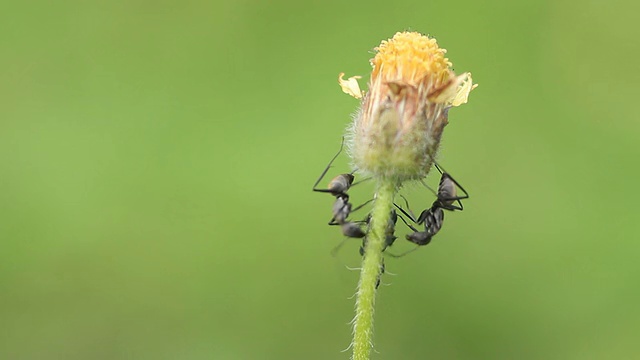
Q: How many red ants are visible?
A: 0